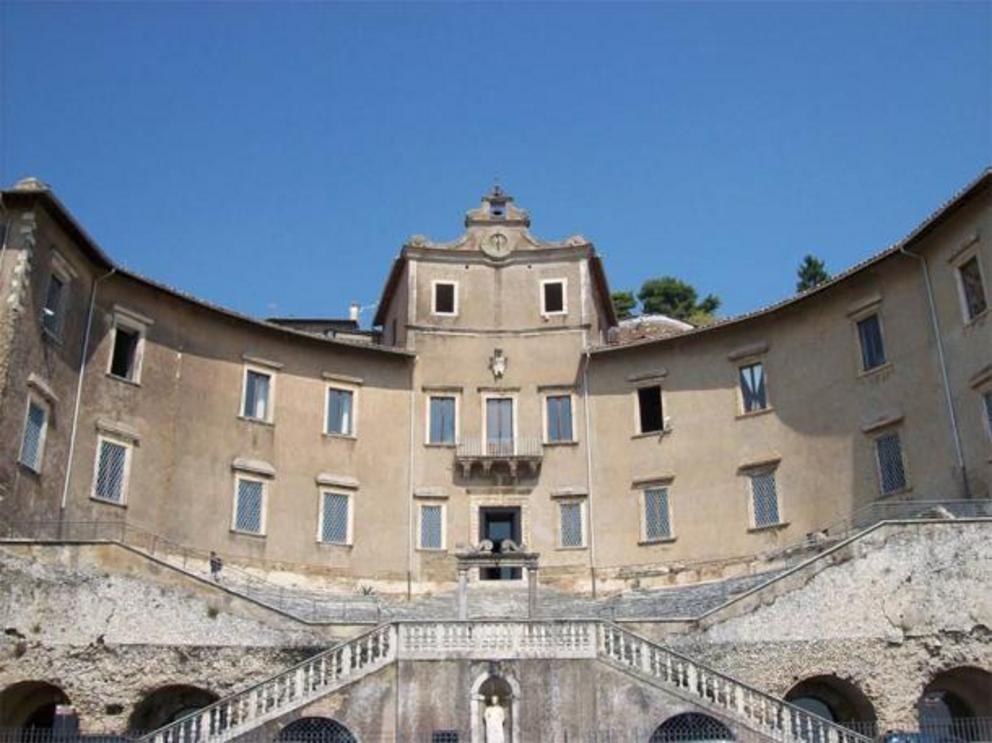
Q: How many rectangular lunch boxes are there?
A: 0